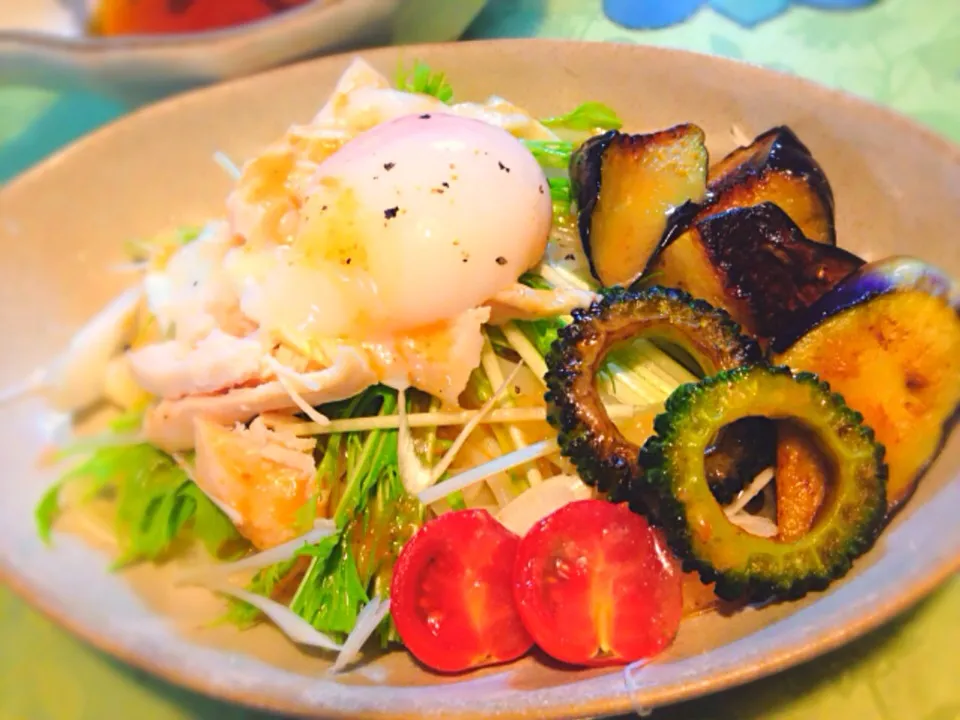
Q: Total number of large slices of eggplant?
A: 4